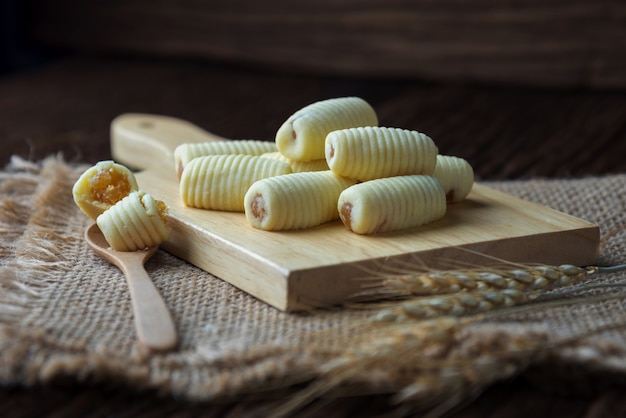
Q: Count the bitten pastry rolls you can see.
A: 2